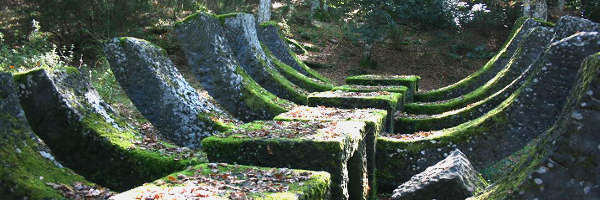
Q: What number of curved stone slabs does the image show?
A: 12